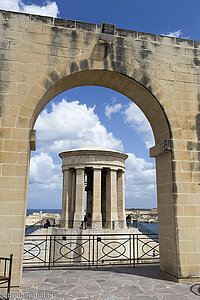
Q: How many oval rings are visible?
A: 4